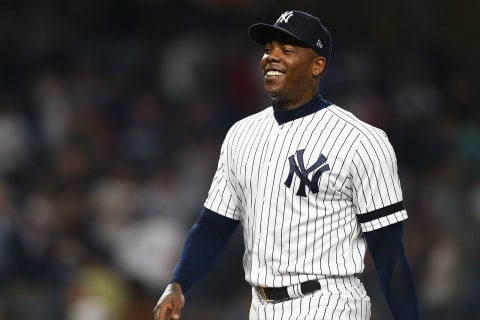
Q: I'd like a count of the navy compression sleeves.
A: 2